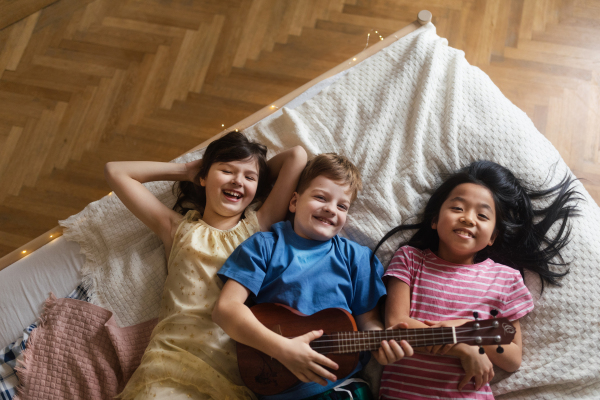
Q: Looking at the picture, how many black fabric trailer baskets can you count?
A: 0